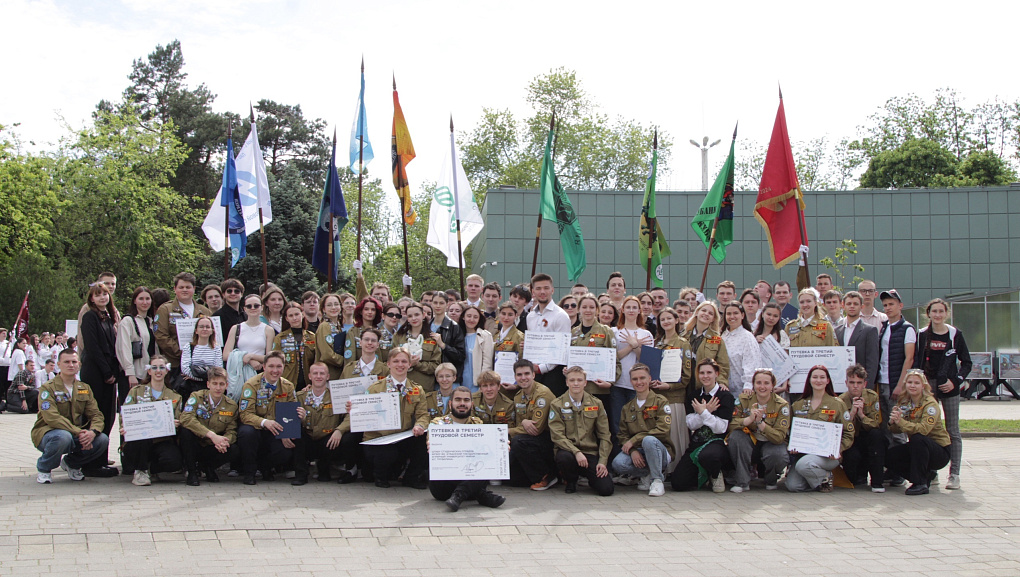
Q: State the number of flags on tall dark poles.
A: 10